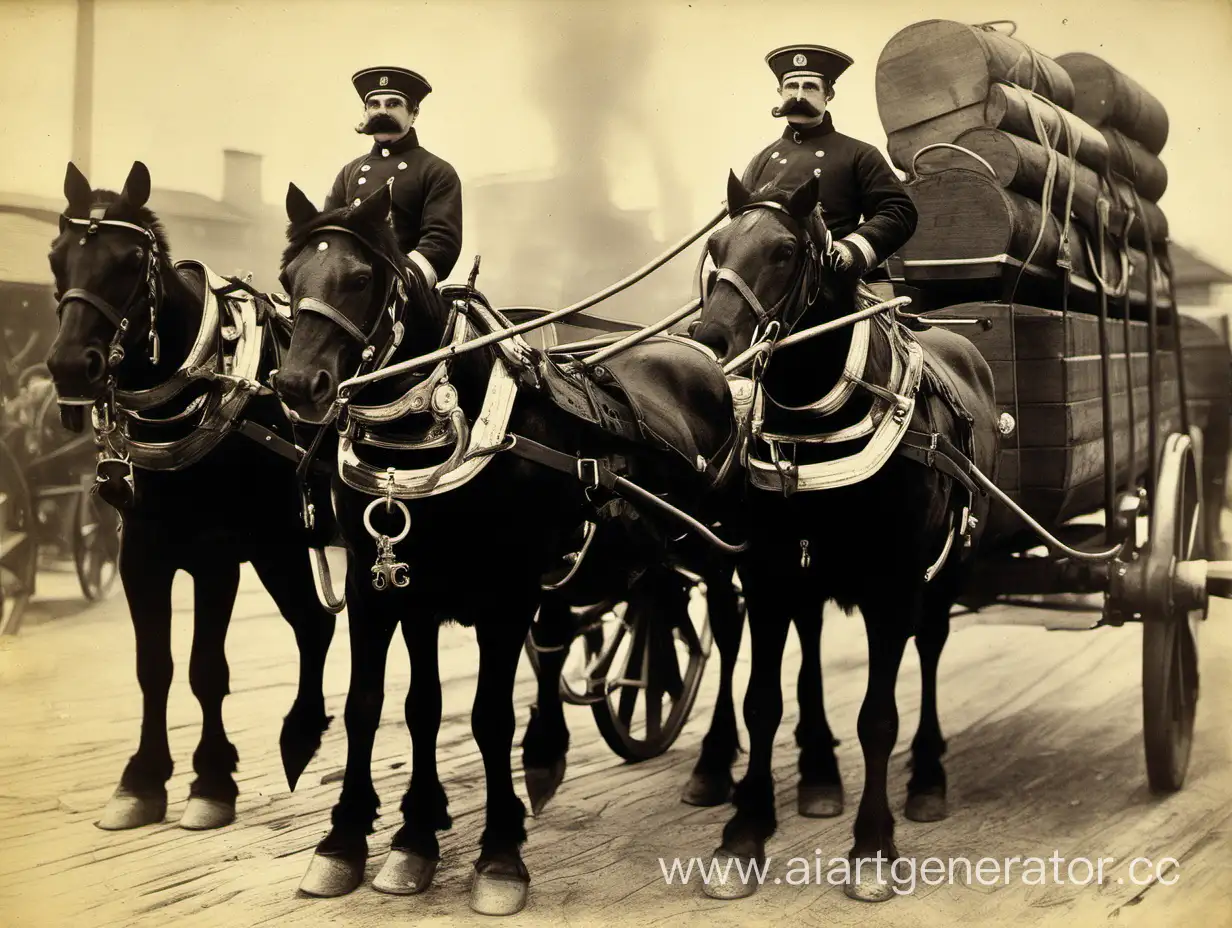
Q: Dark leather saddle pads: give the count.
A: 1